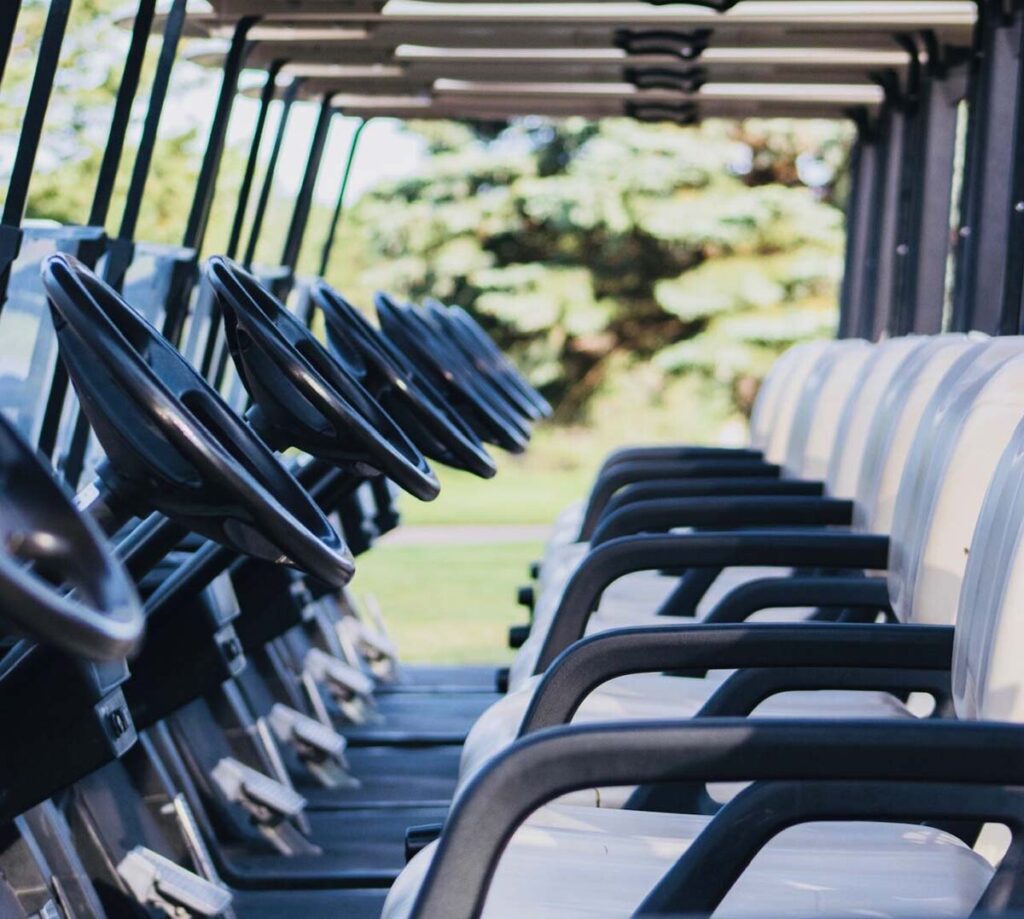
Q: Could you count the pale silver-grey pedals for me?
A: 5